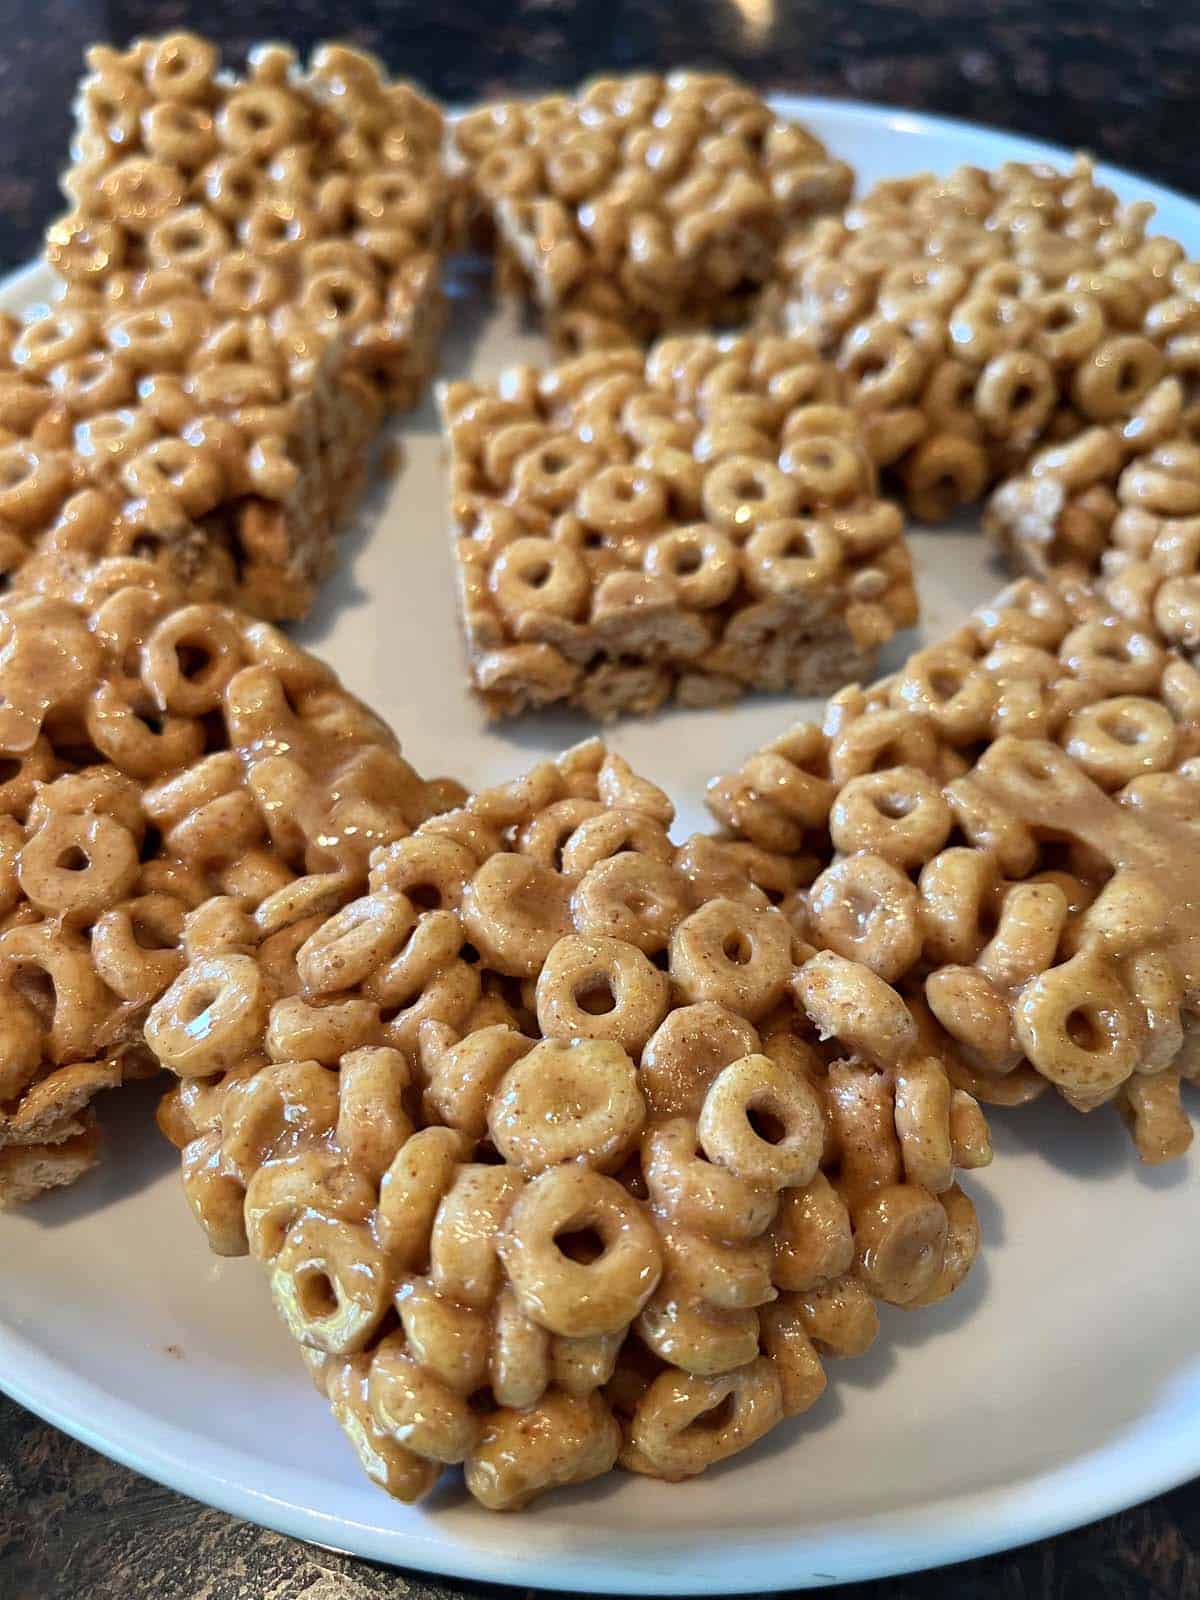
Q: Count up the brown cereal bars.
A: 9